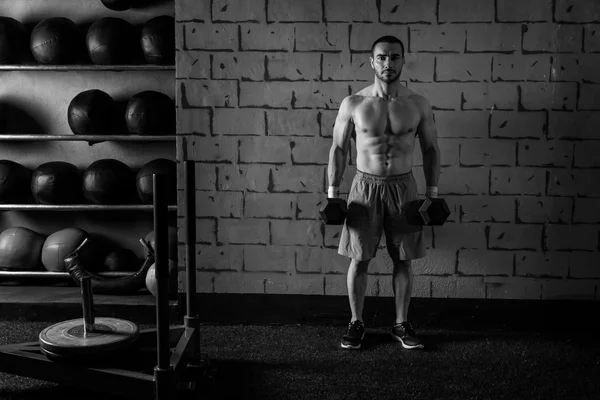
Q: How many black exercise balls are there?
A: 11